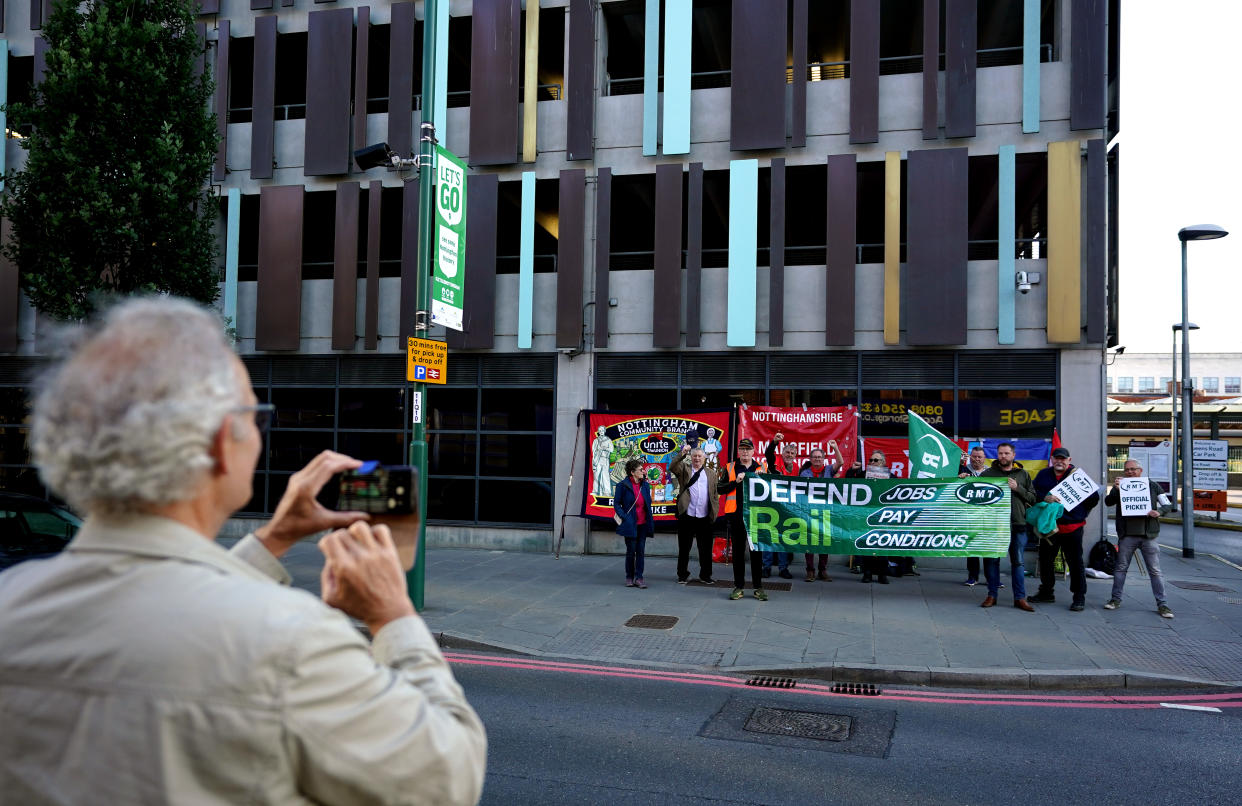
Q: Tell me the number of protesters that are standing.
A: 10